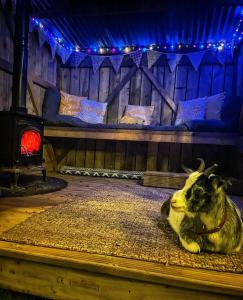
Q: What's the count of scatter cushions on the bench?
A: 5